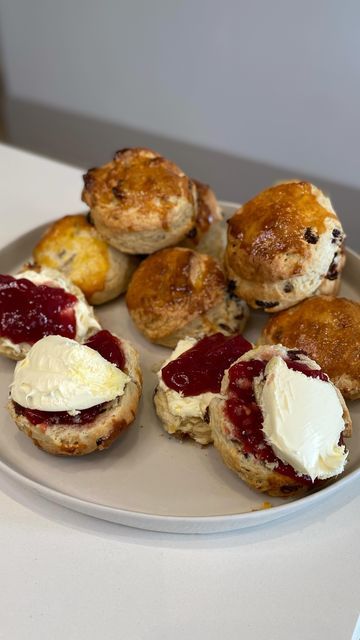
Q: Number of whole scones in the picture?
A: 6